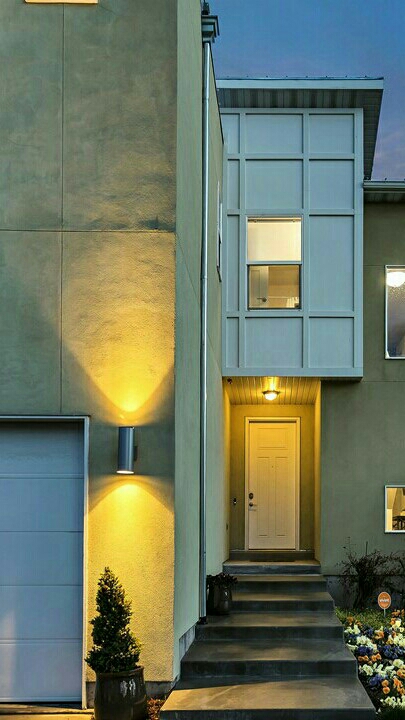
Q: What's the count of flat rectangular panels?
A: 11